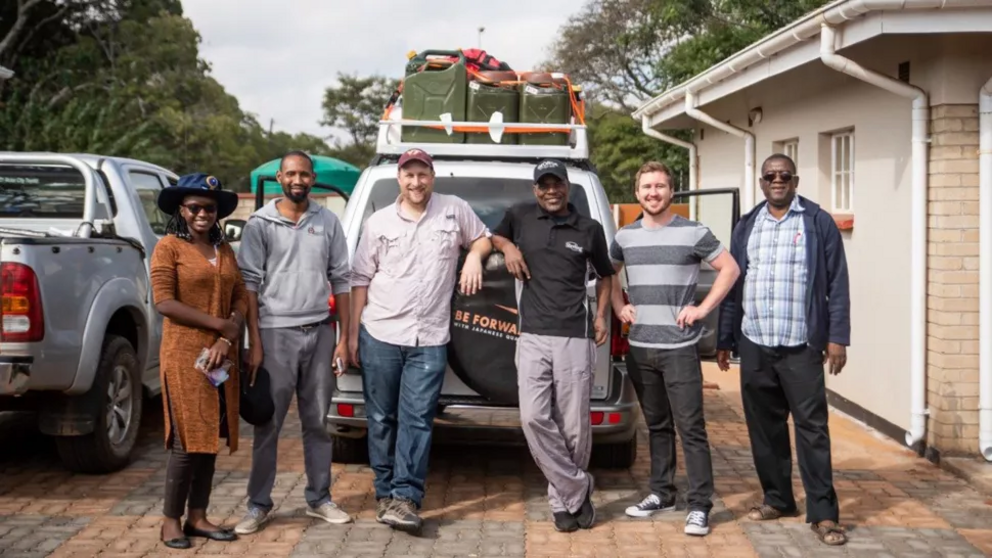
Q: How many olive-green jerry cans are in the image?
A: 3